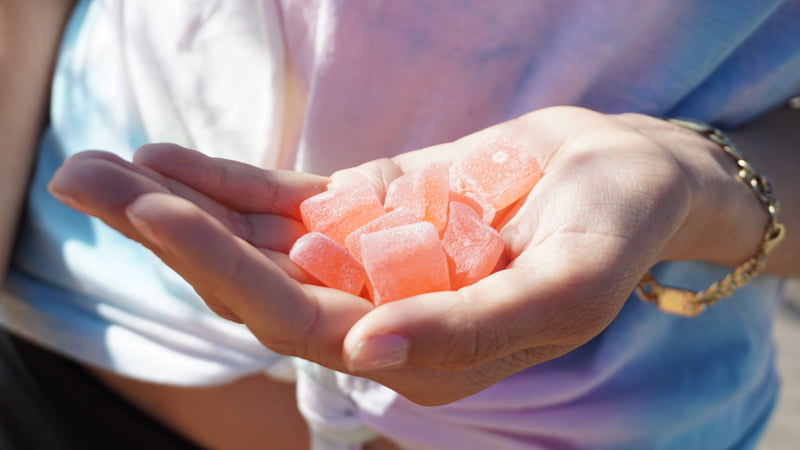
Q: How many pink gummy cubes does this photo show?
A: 8